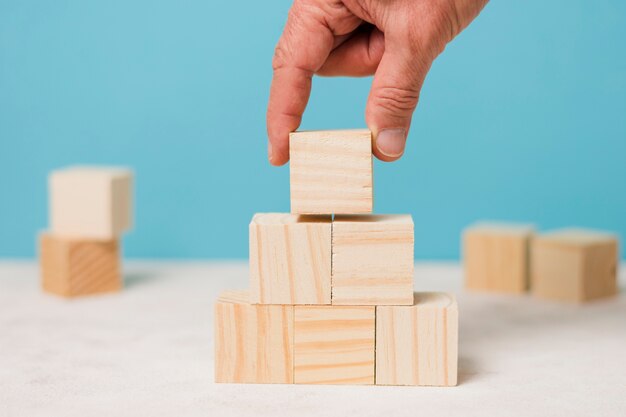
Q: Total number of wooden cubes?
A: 10